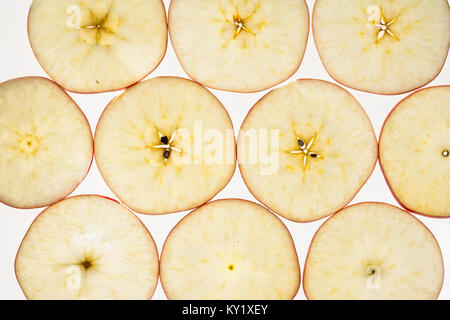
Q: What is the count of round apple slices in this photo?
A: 10